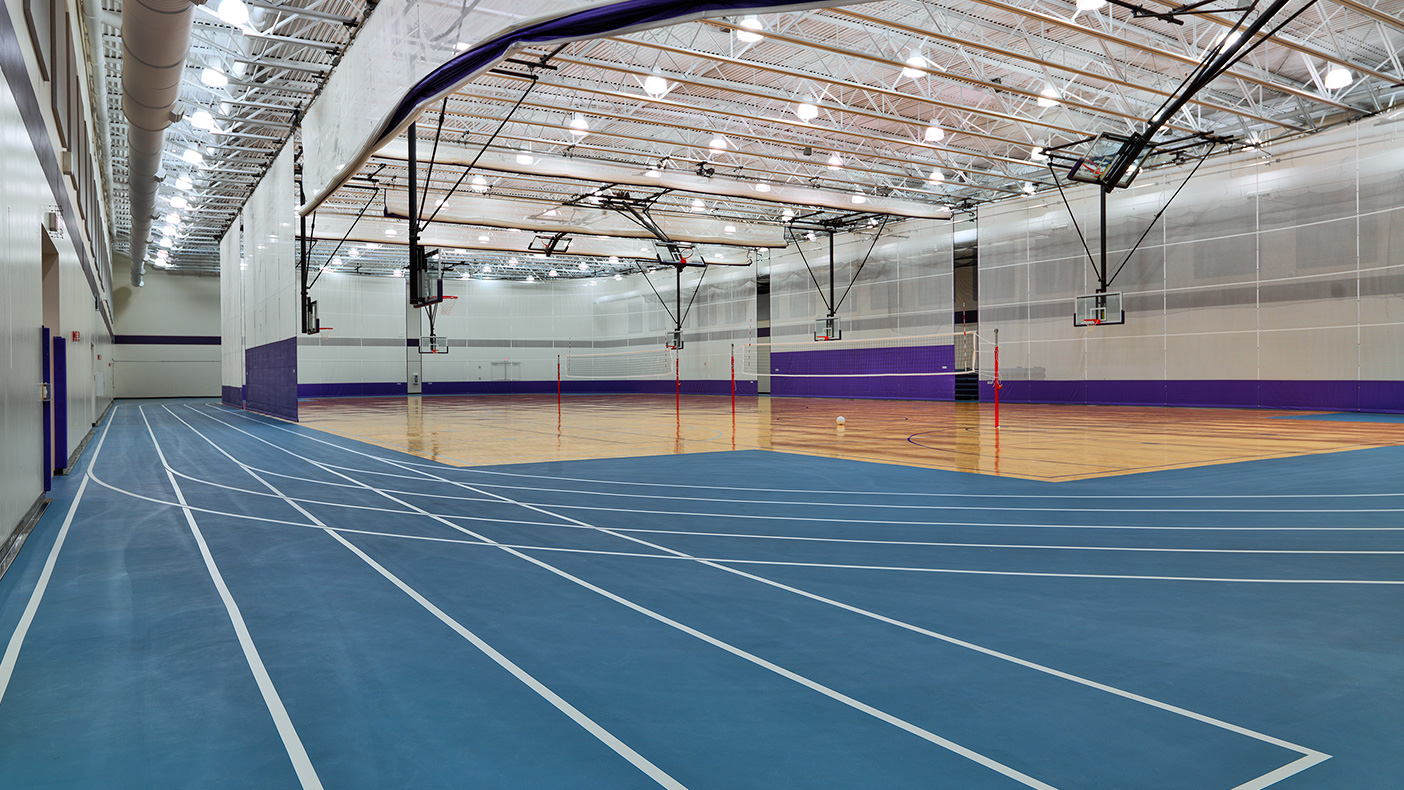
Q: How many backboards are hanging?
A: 9